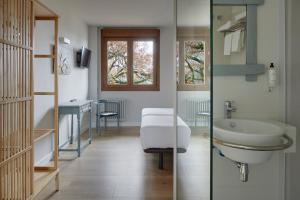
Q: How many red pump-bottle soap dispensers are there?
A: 0